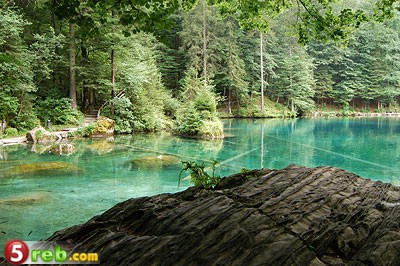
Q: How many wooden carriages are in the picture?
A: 0